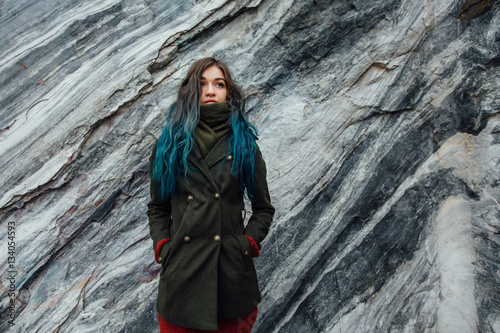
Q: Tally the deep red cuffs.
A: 2